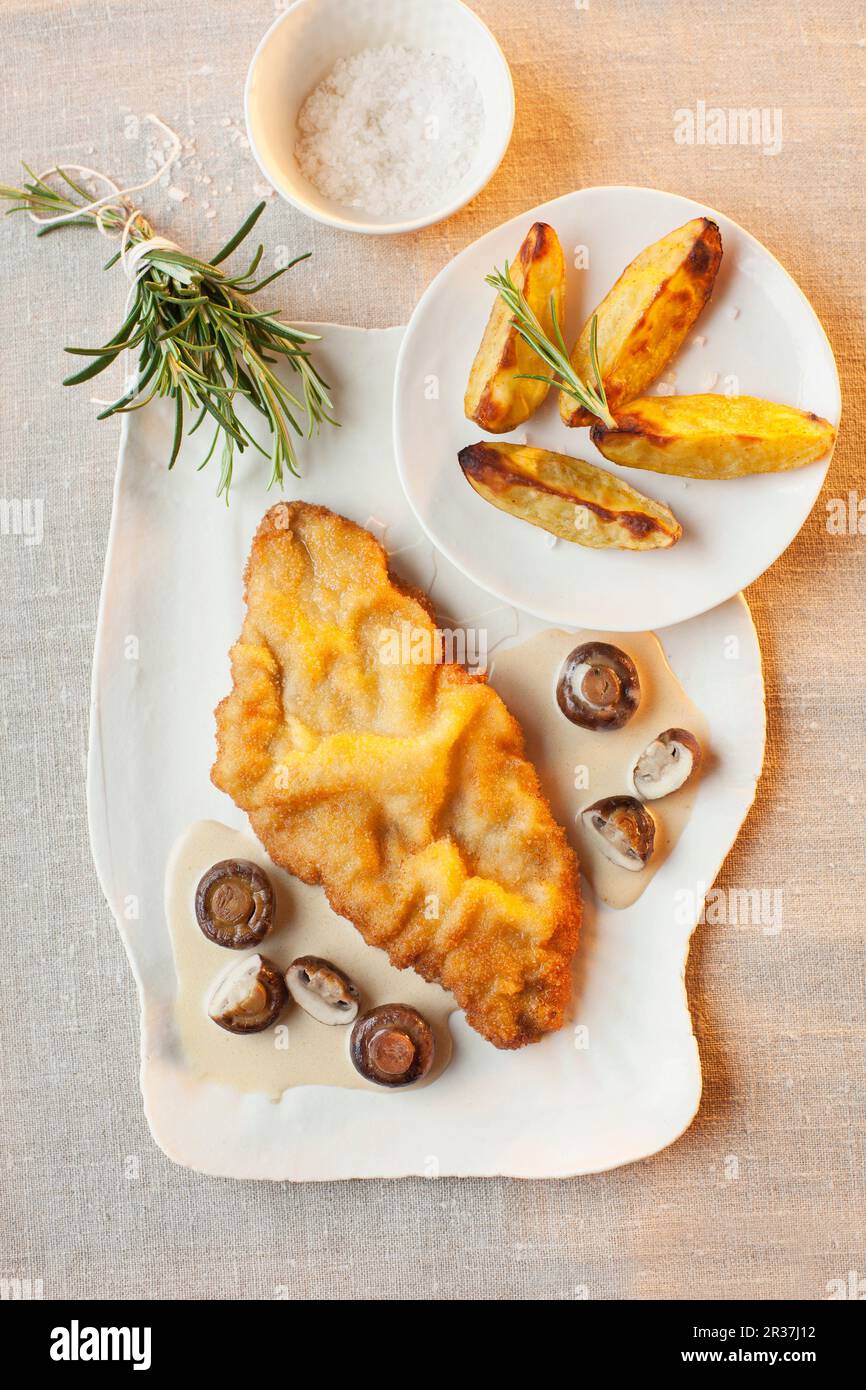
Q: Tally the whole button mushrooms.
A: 3